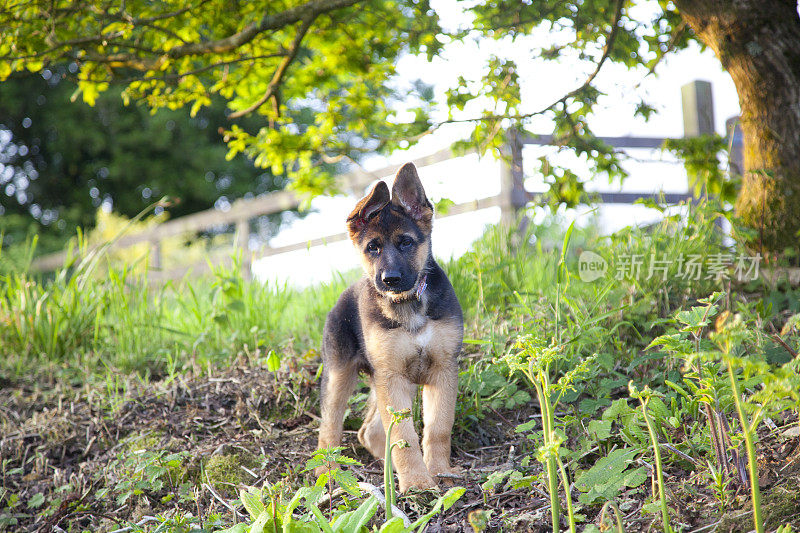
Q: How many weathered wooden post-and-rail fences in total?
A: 1